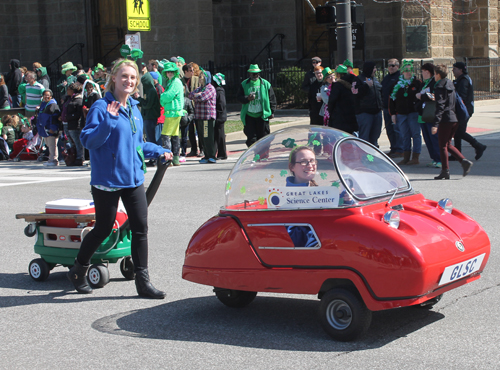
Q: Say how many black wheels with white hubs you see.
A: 2